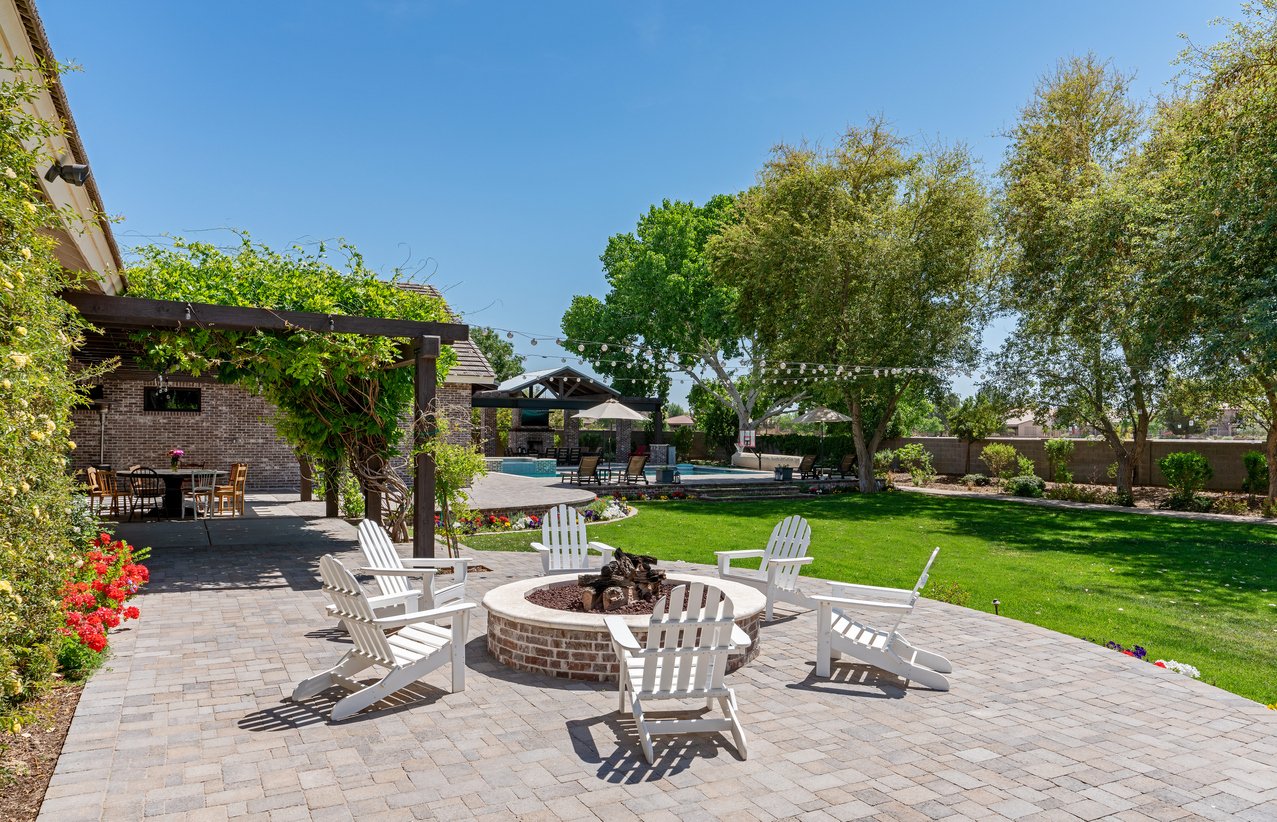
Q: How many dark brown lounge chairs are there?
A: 4